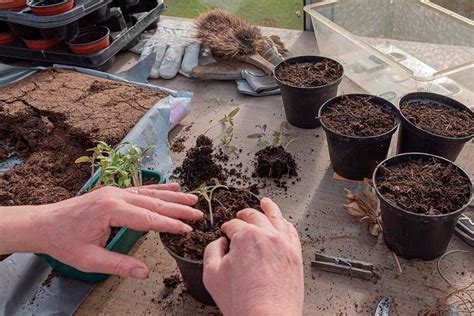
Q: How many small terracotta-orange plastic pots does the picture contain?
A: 5